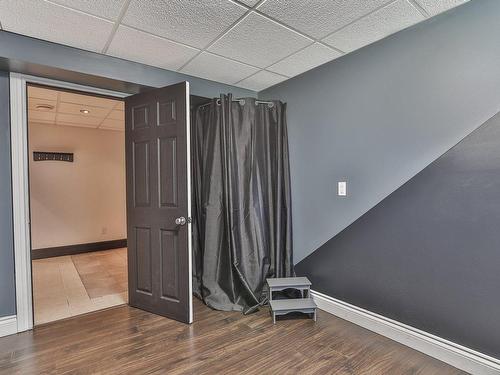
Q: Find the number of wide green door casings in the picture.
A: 0